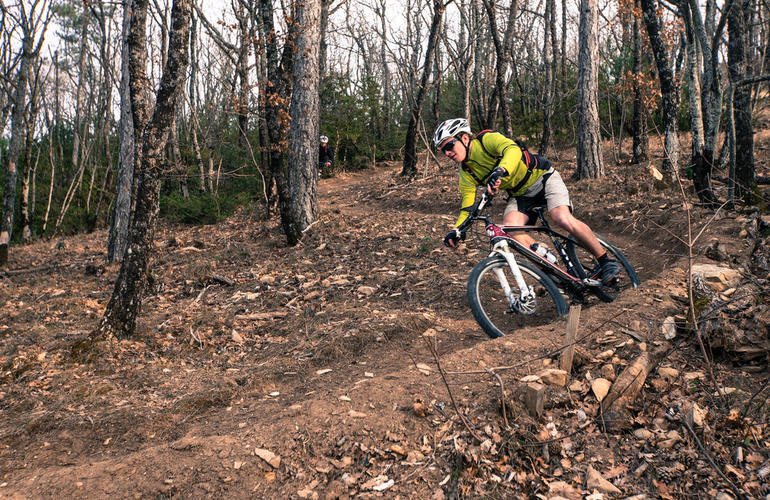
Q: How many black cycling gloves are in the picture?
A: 2